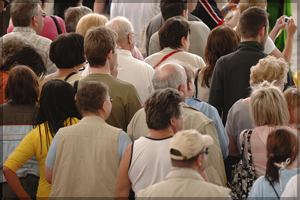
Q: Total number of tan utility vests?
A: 2